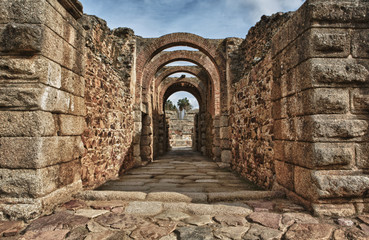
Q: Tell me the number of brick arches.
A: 4